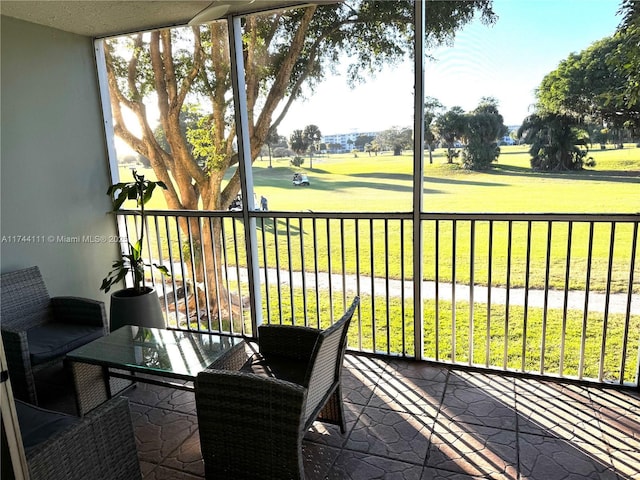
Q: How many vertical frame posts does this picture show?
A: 3